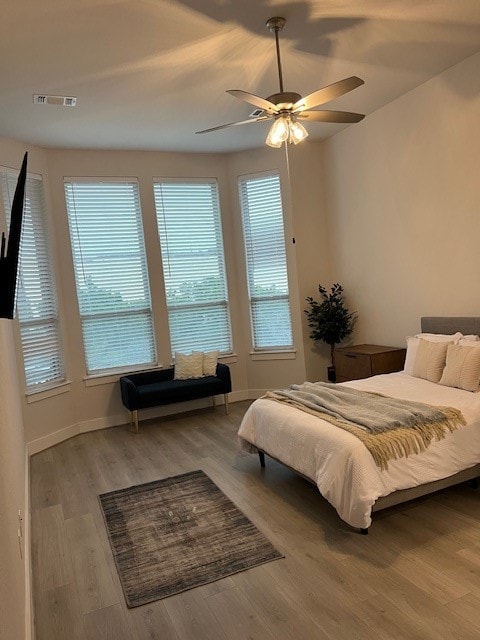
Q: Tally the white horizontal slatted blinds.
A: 4